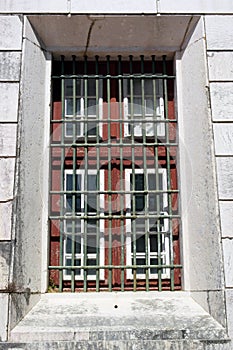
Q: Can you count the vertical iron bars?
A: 10